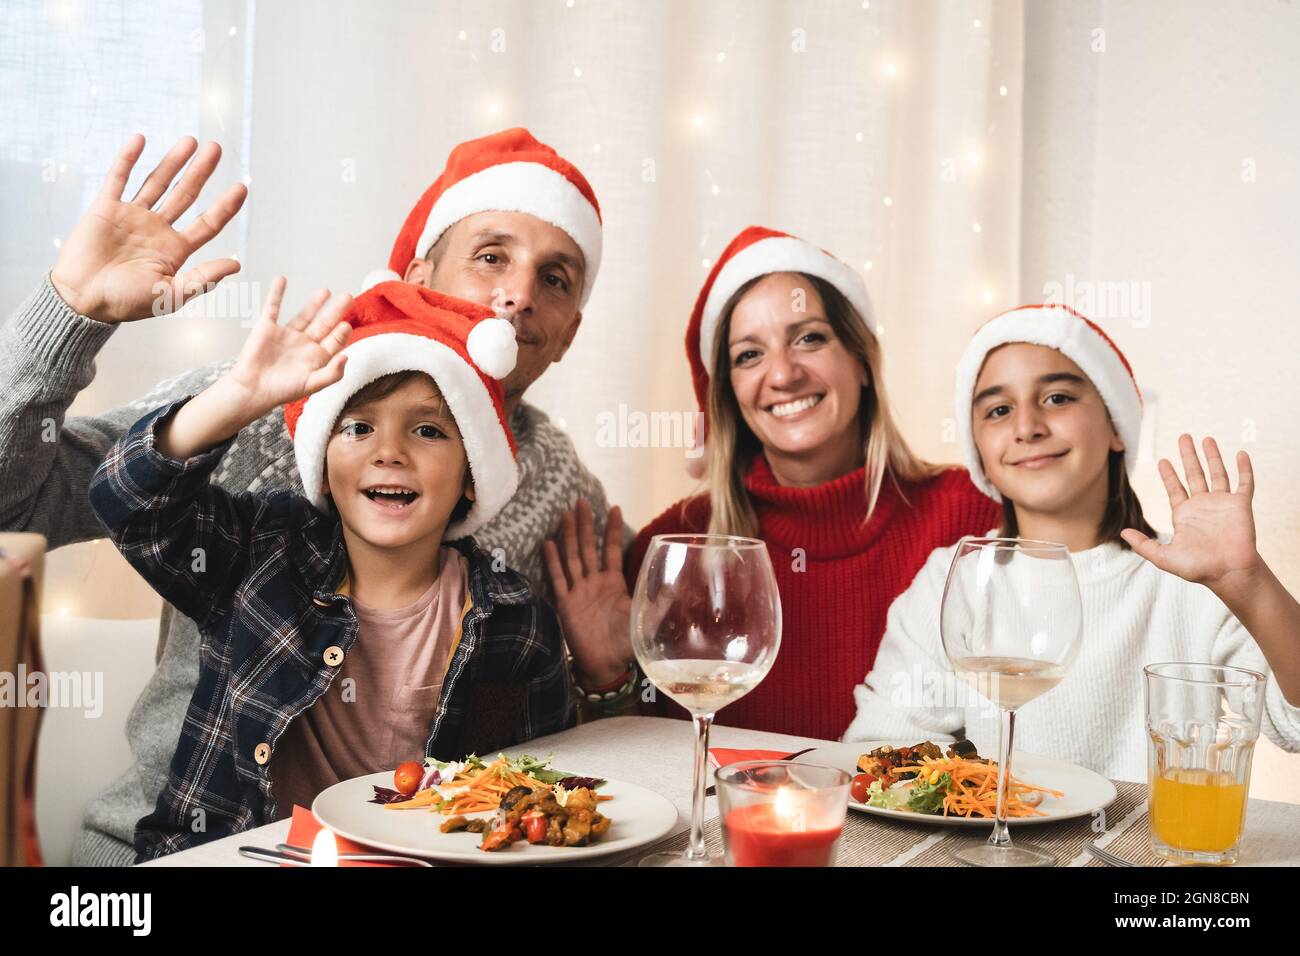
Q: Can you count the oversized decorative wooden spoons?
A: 0